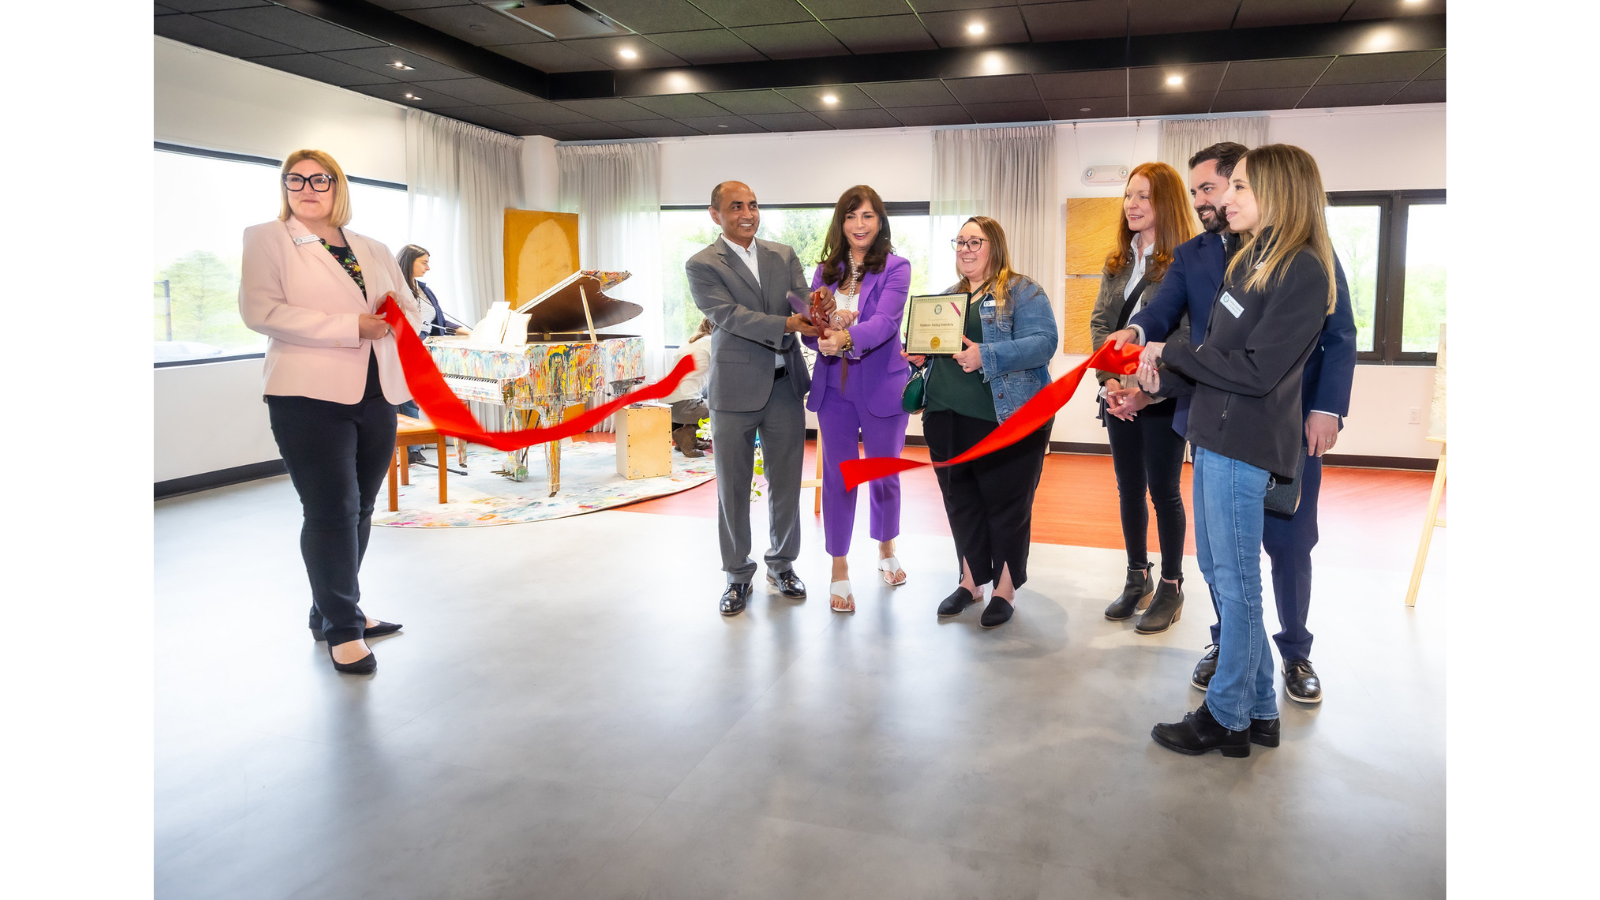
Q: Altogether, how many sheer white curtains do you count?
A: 4